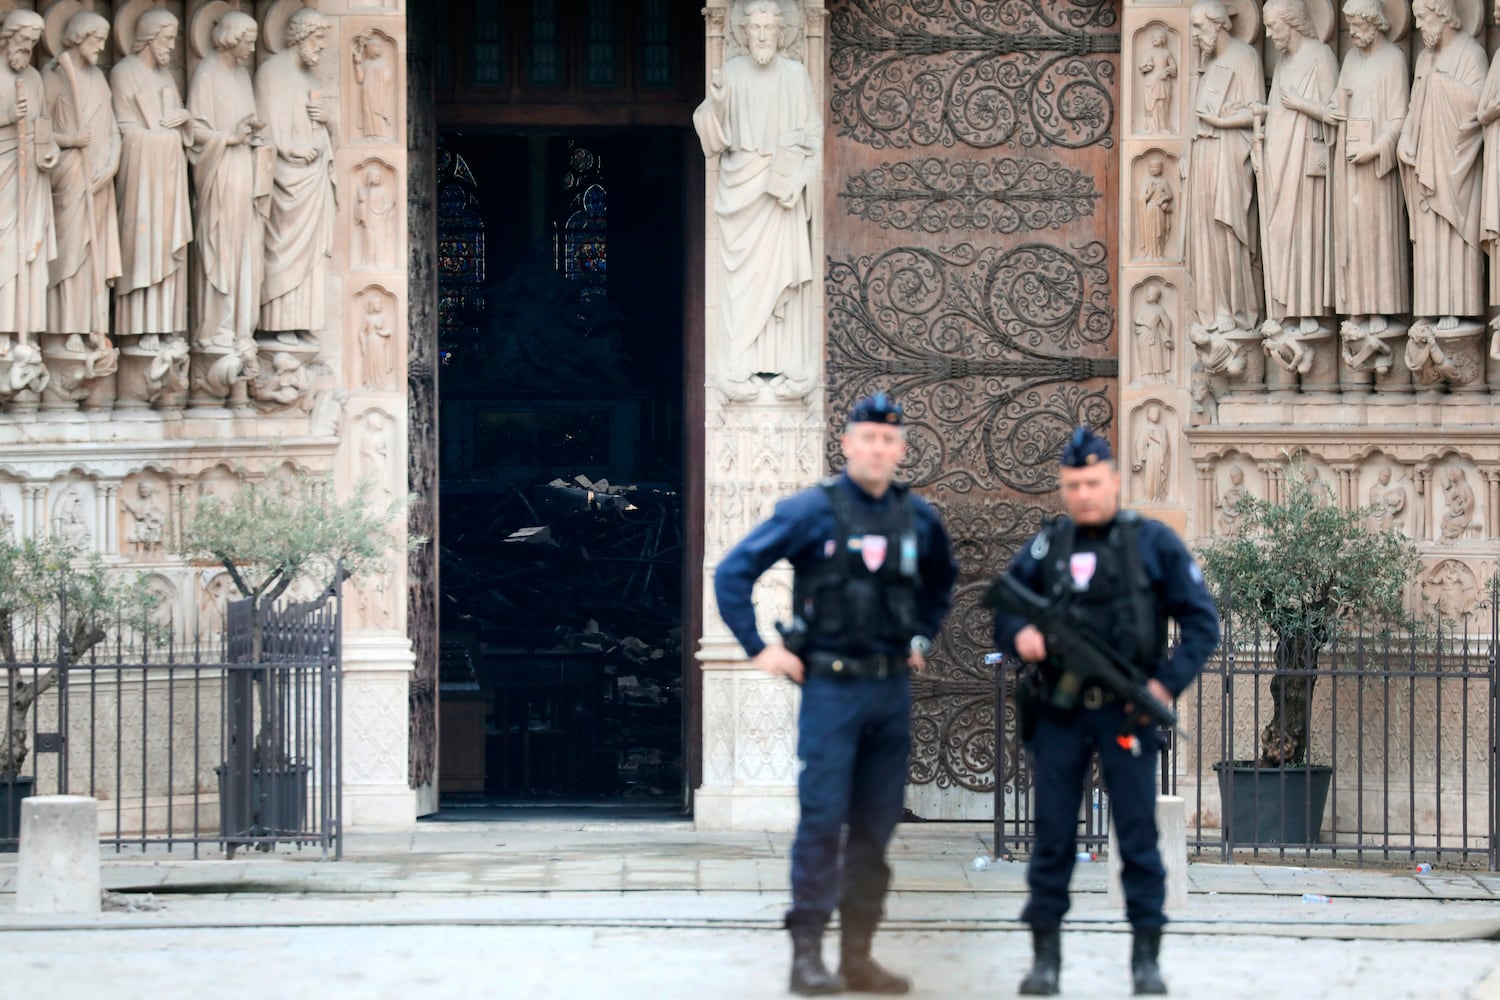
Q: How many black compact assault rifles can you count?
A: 1